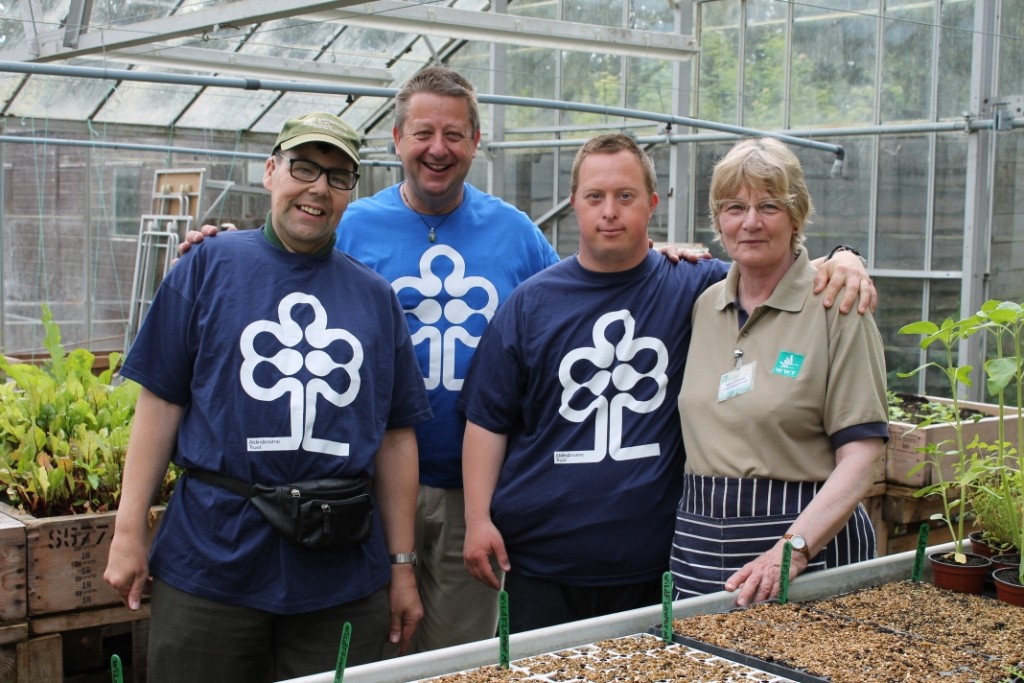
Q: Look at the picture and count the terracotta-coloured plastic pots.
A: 4